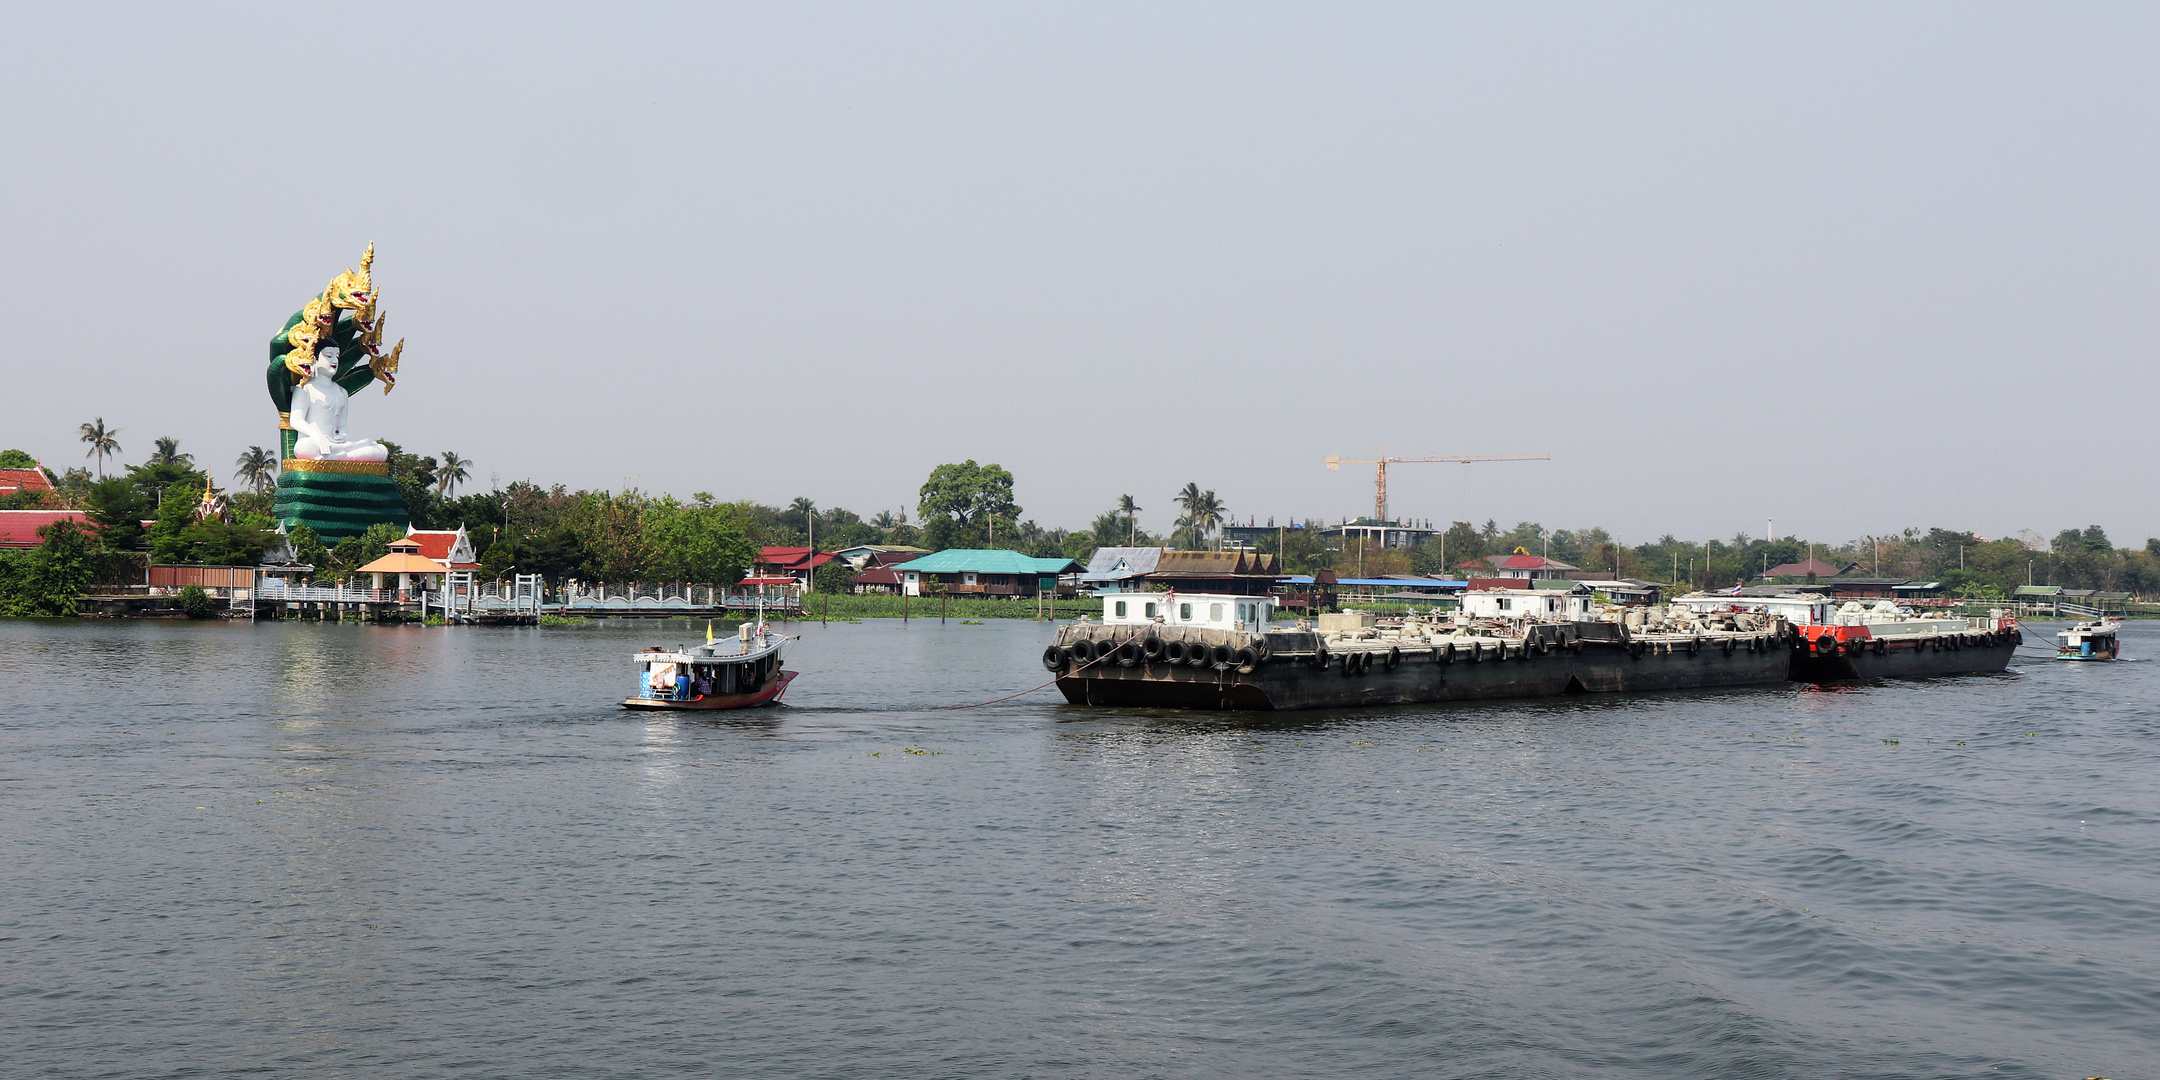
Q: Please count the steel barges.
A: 3